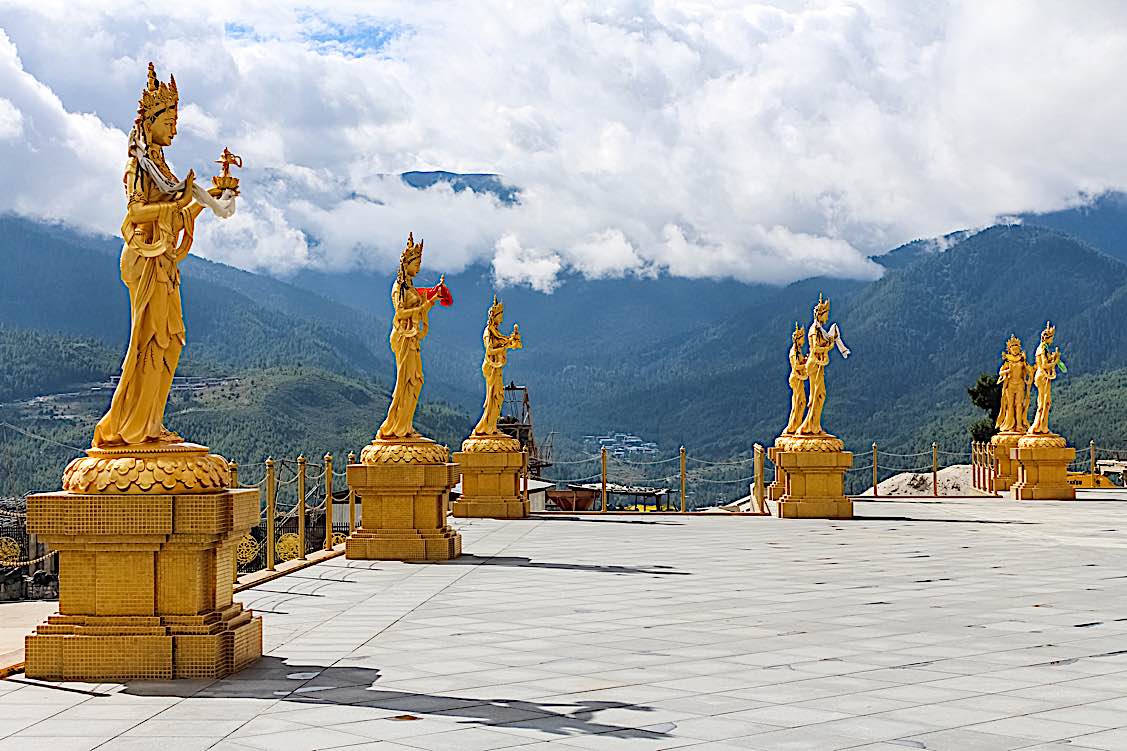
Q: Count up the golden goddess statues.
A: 7